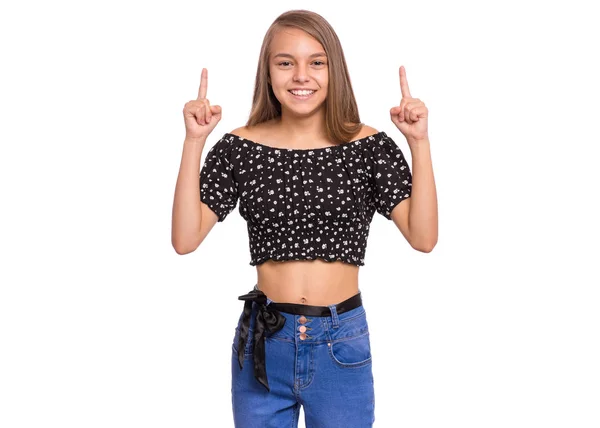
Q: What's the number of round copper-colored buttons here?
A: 3